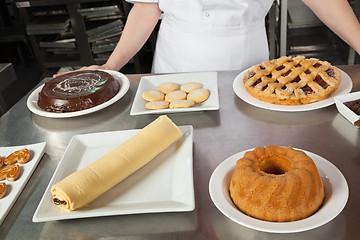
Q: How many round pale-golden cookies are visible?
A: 7